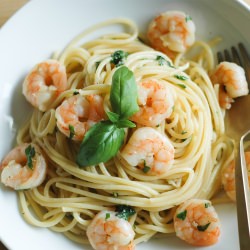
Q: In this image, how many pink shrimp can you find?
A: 10